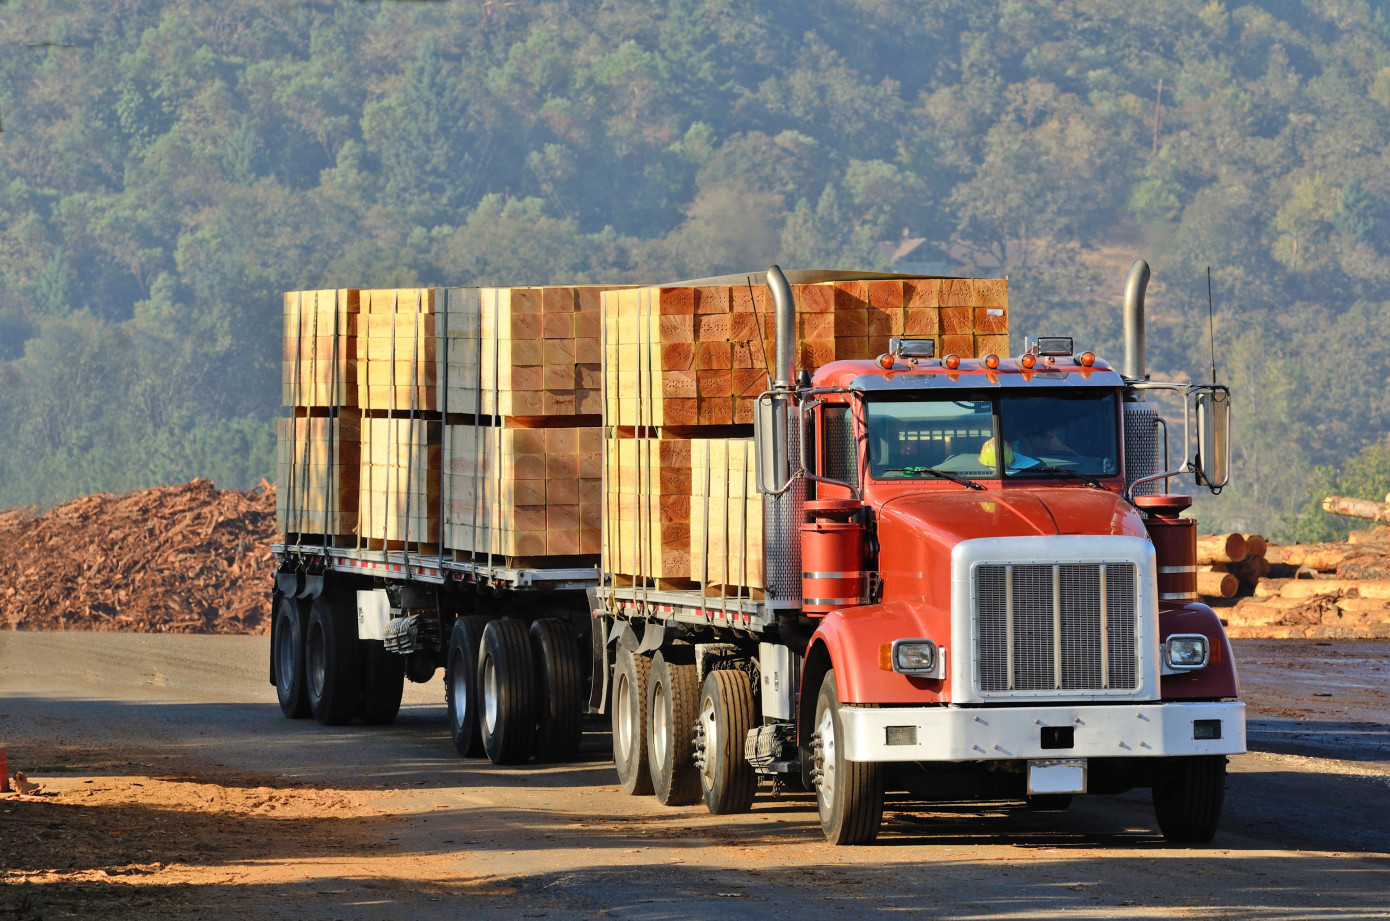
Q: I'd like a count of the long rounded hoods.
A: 1